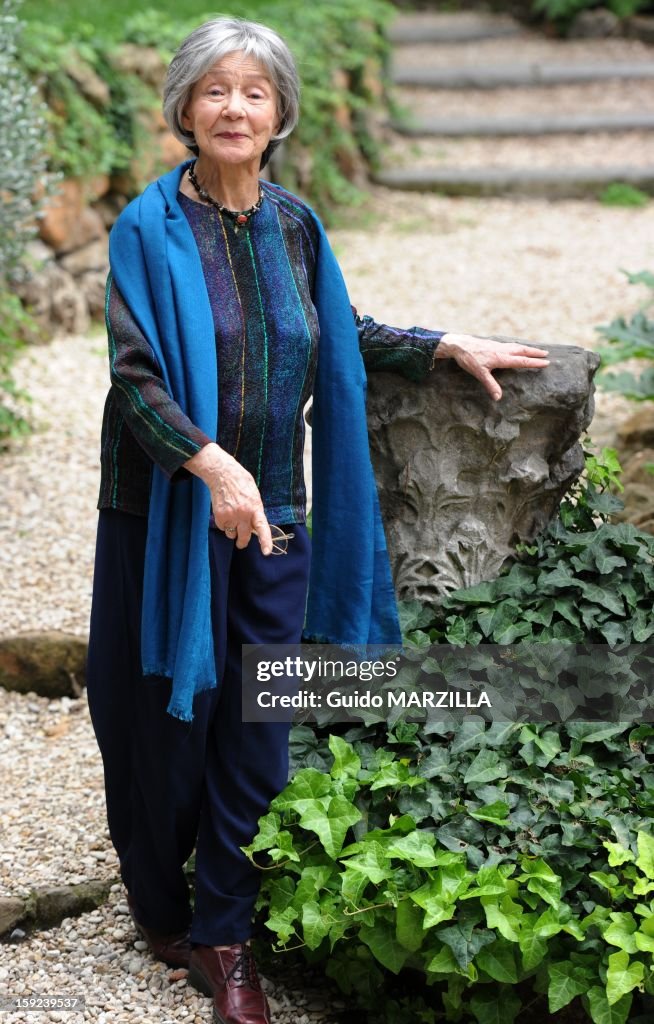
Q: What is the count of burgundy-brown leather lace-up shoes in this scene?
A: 2